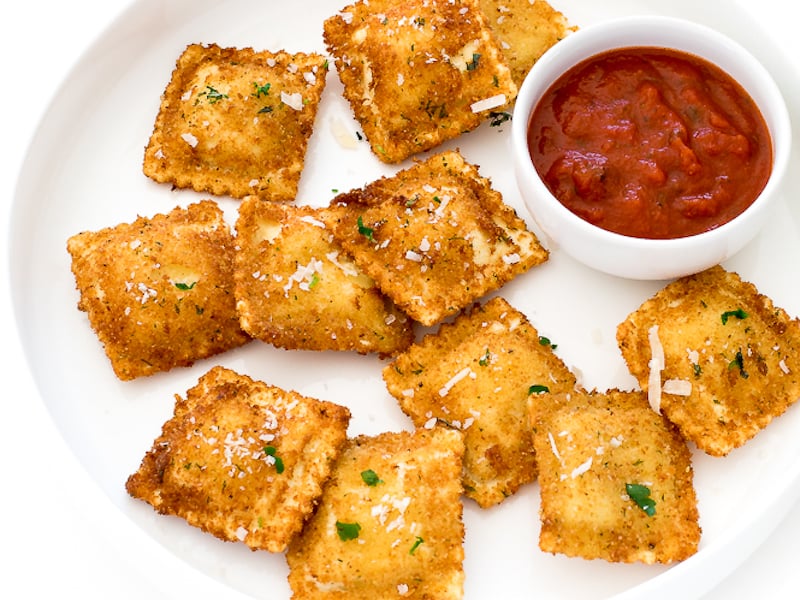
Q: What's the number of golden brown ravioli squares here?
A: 11